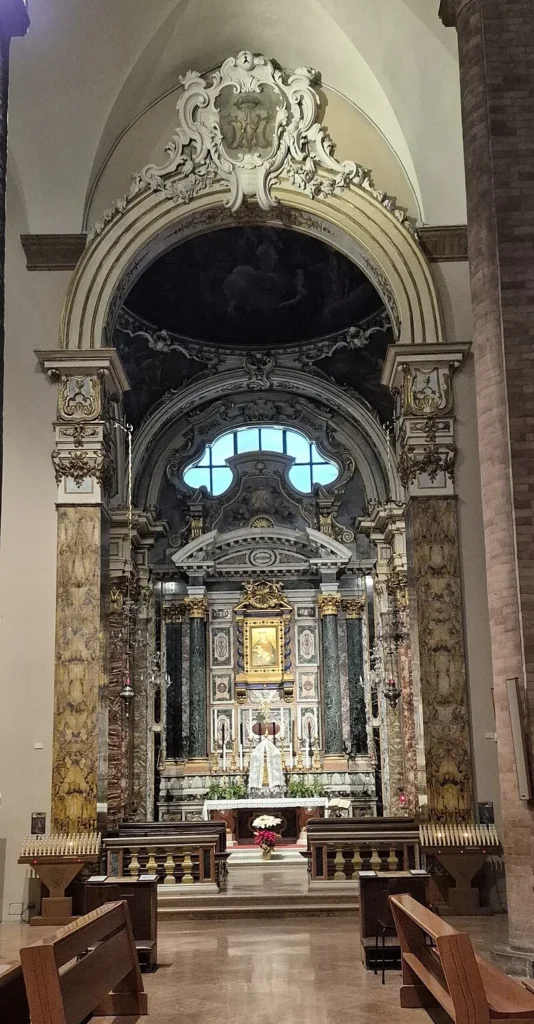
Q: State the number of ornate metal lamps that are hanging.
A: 2